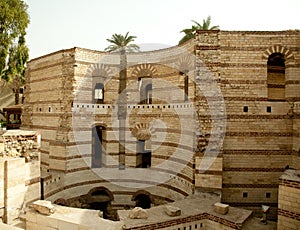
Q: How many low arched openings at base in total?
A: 2